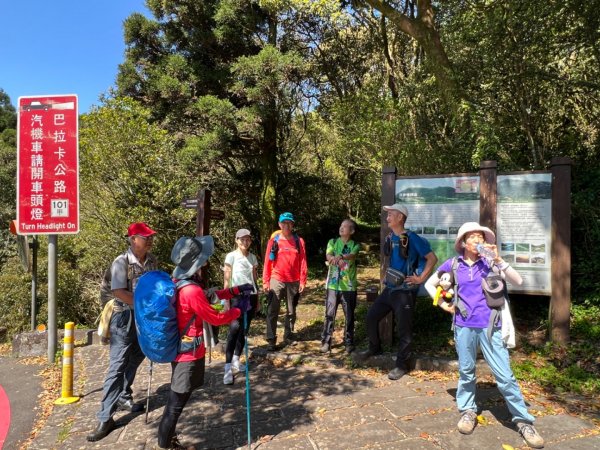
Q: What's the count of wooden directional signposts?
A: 1